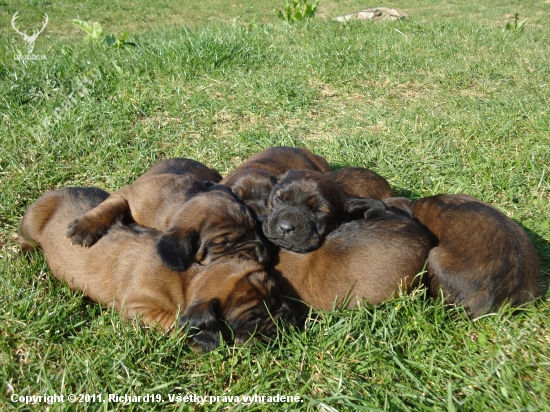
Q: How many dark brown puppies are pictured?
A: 6